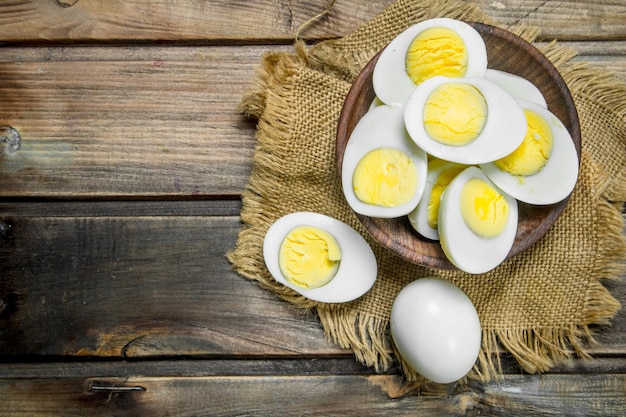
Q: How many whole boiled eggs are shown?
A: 1